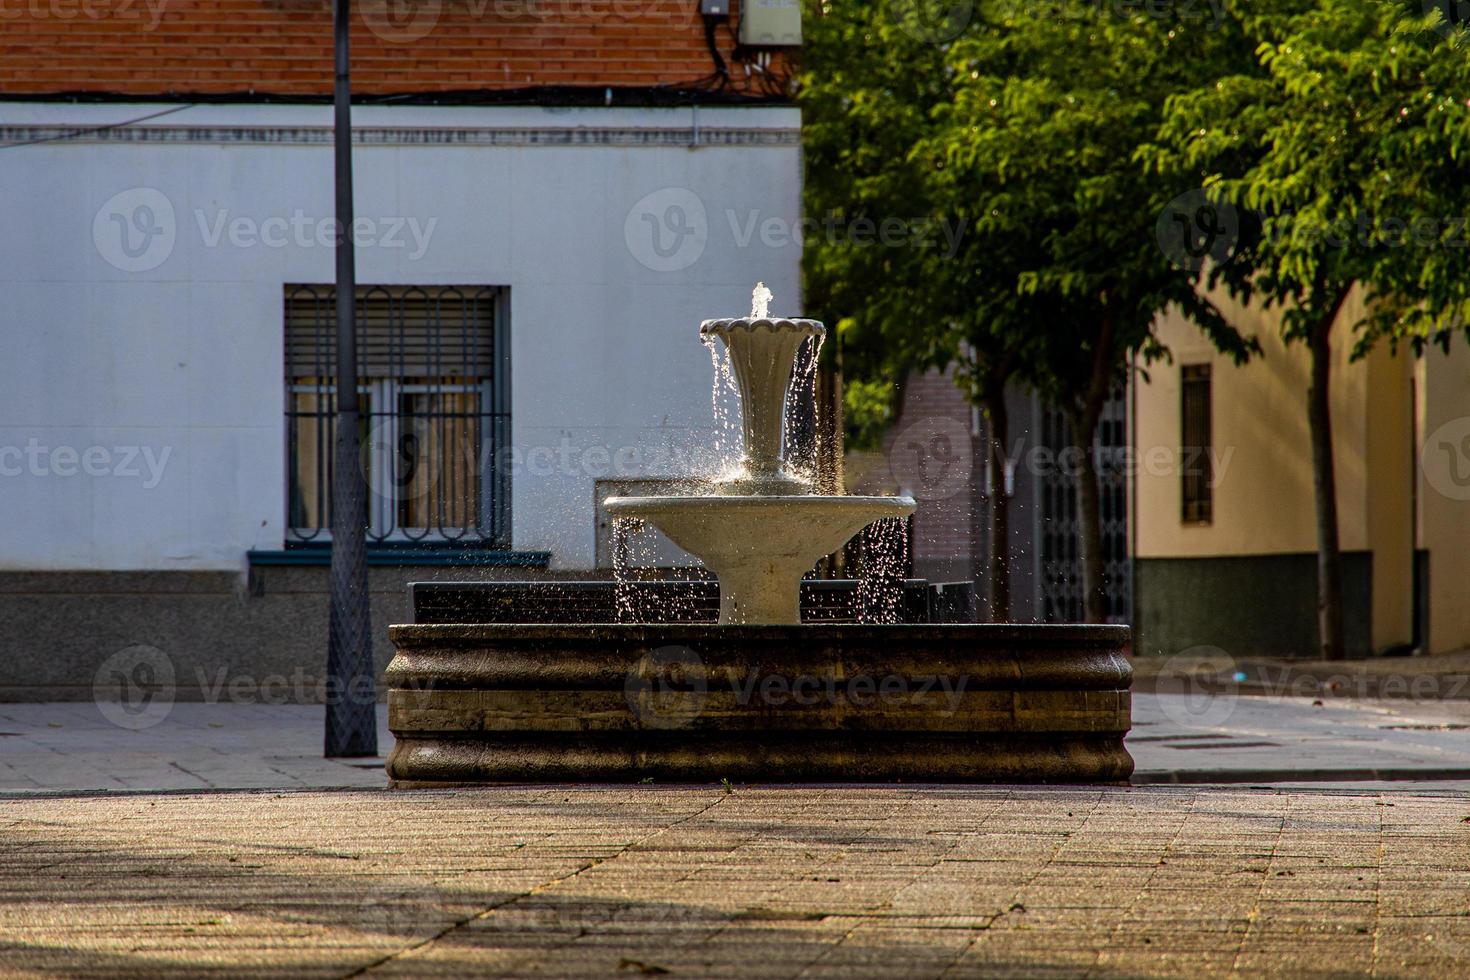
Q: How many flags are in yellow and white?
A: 0